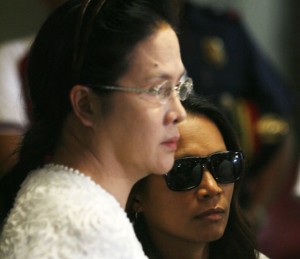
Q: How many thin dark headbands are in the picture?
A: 1